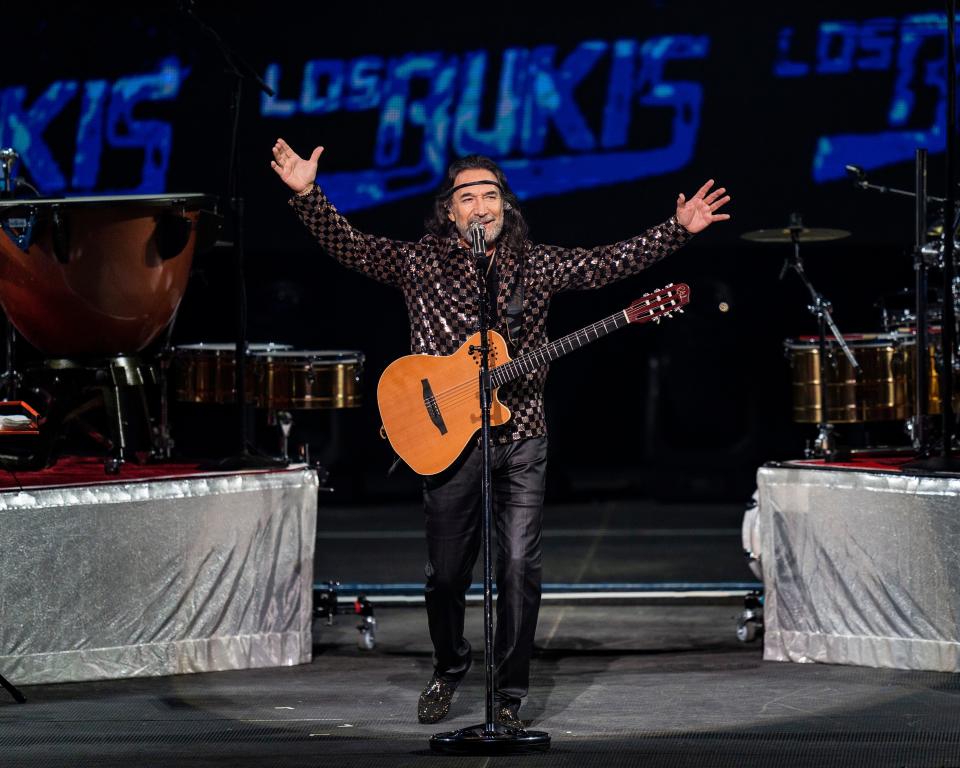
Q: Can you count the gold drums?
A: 4